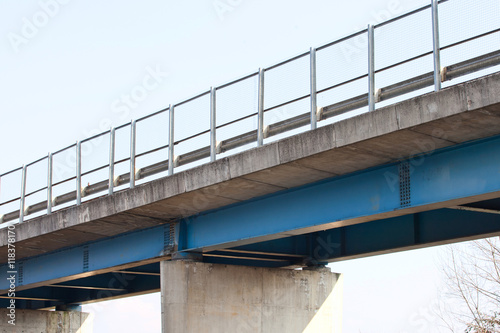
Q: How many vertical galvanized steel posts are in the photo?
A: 11